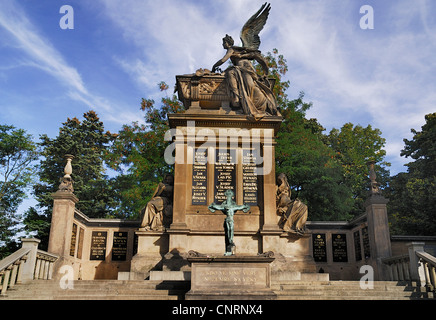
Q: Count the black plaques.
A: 11